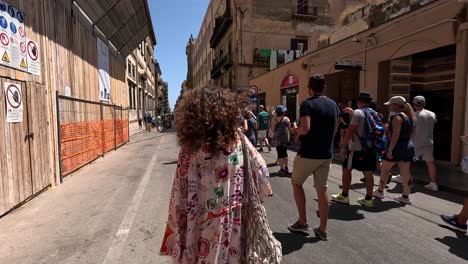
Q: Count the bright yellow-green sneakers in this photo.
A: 2